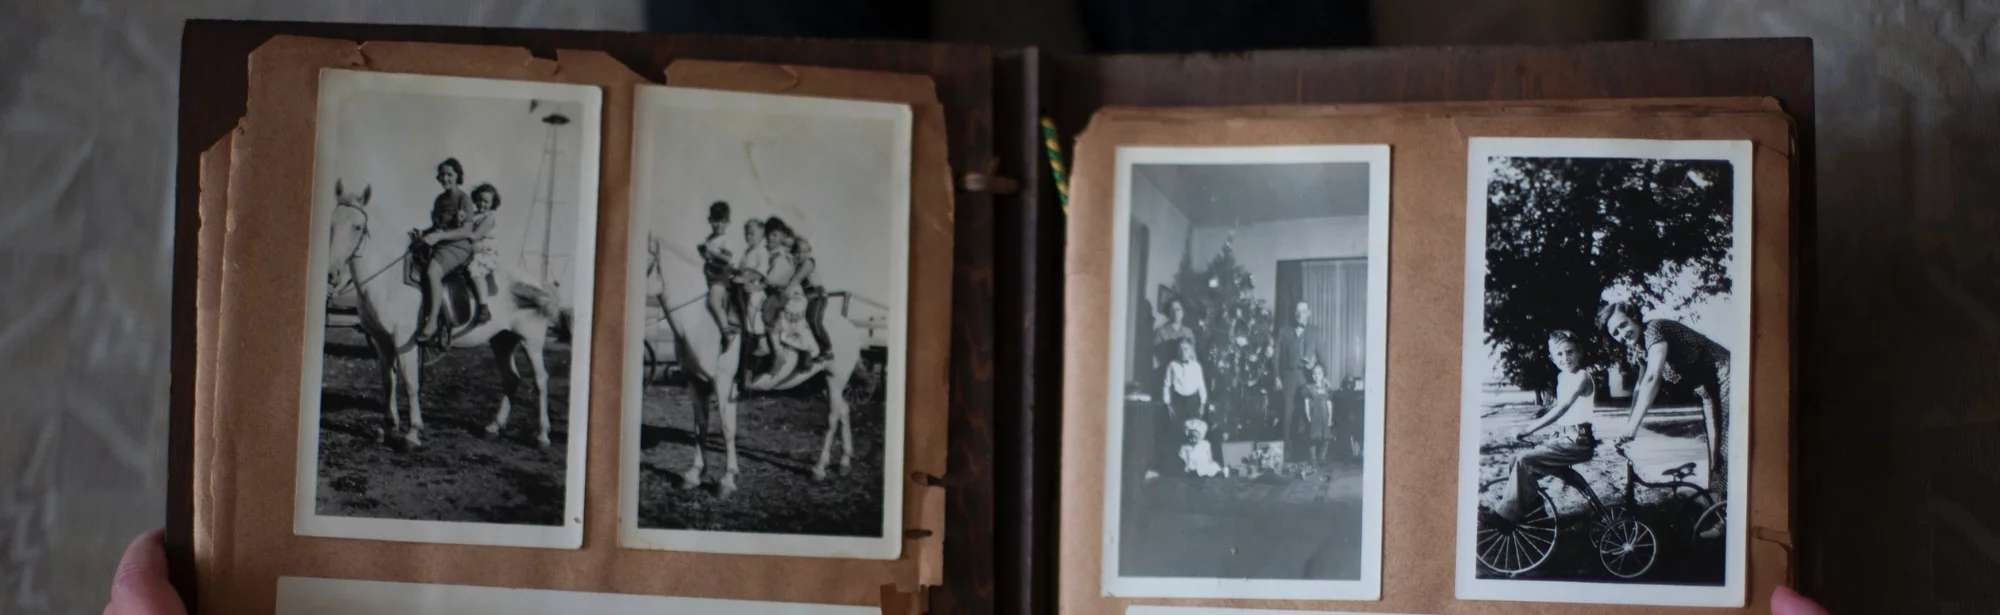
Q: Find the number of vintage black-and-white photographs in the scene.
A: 4